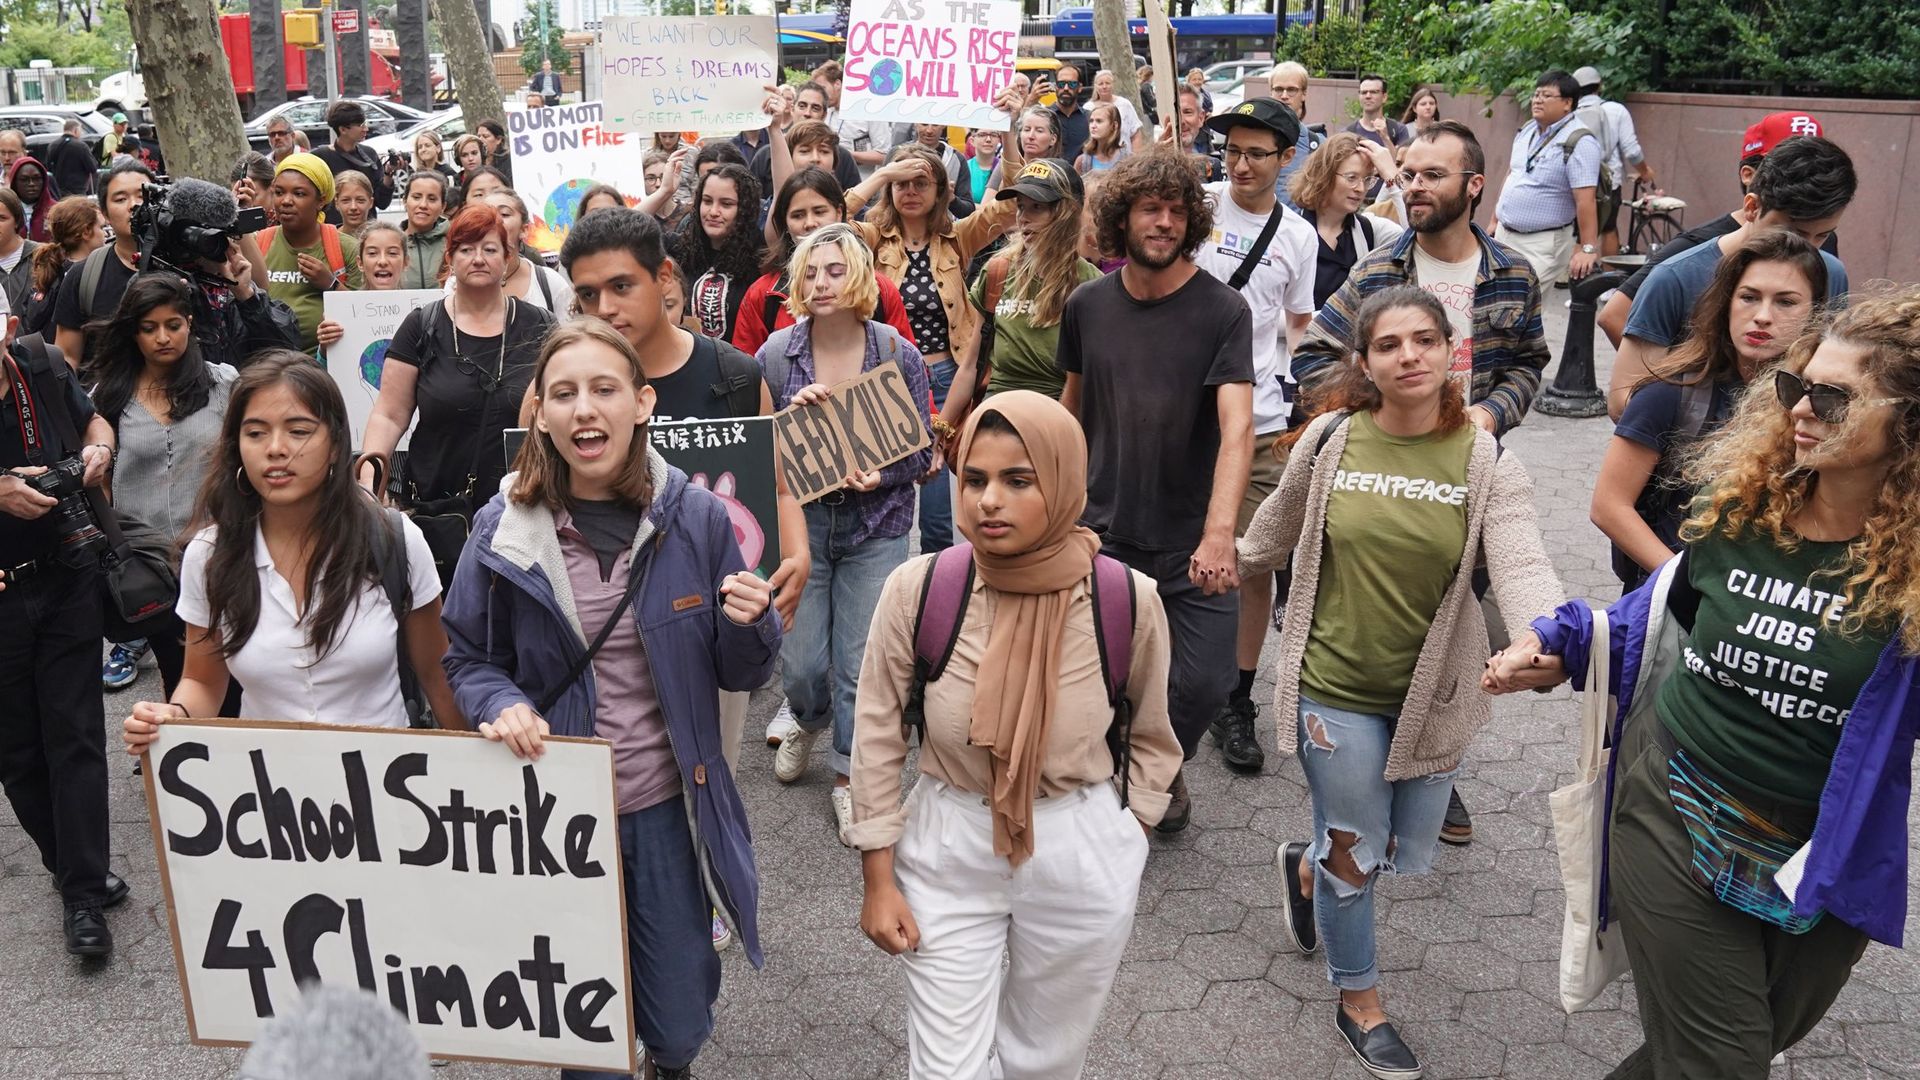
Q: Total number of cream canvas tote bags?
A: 1